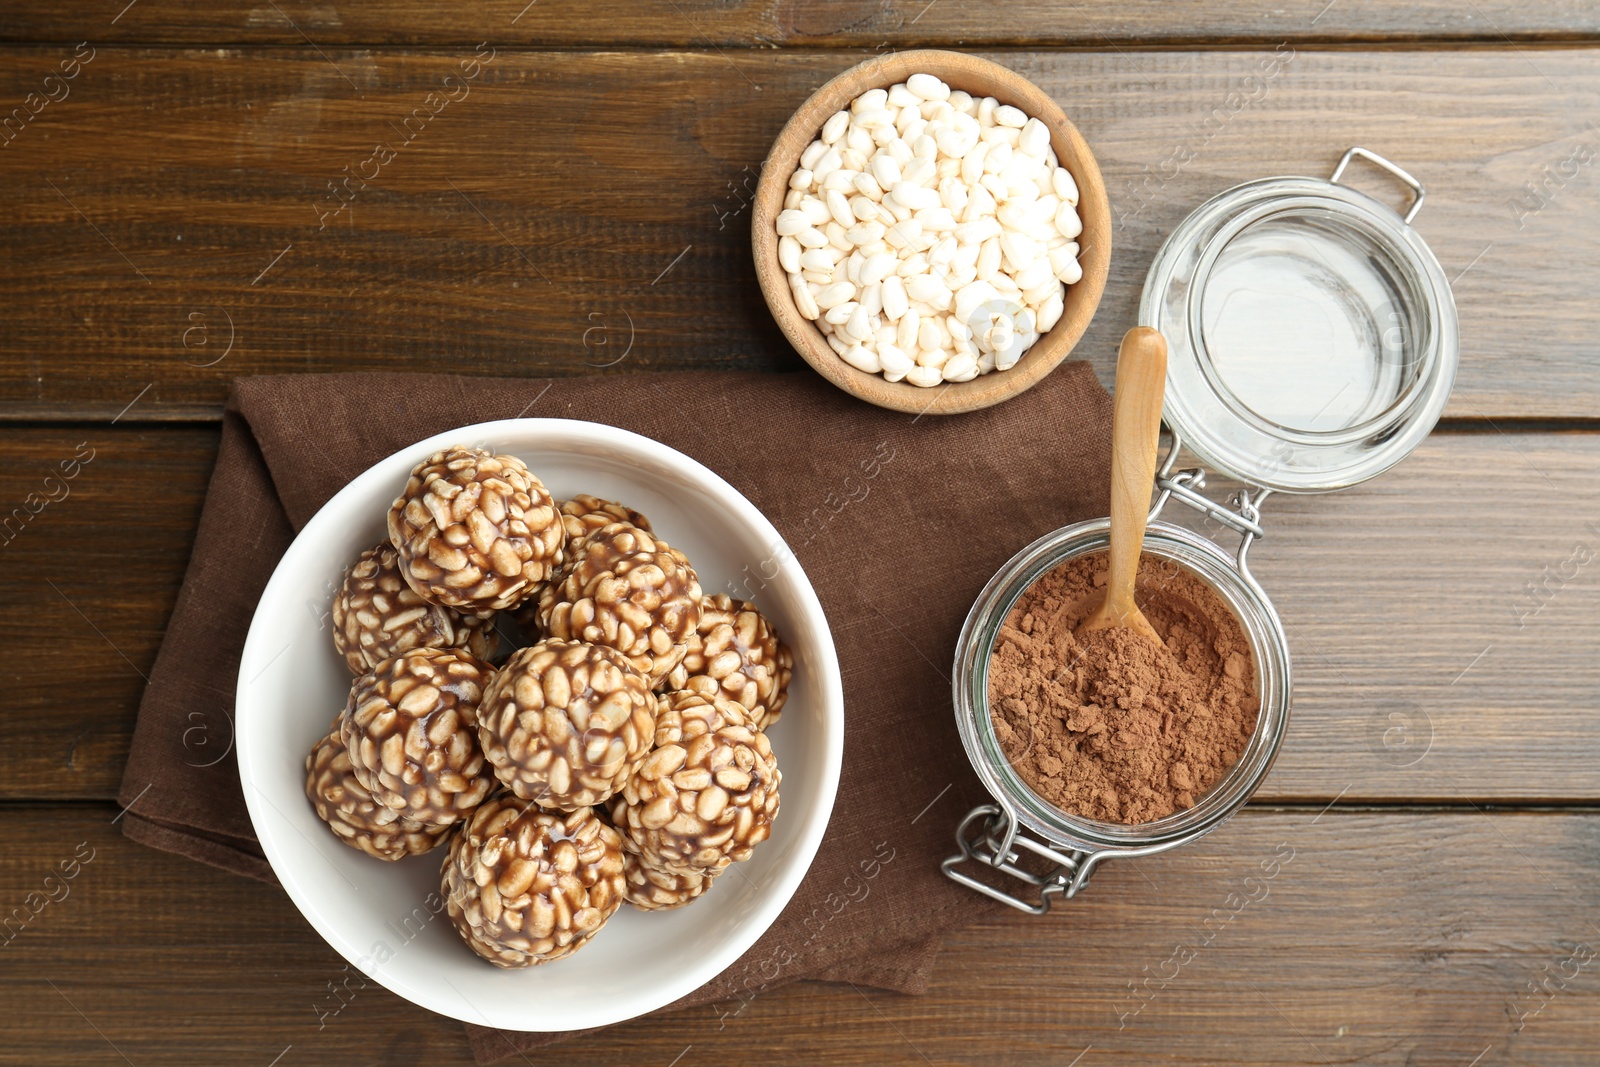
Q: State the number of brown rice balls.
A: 11